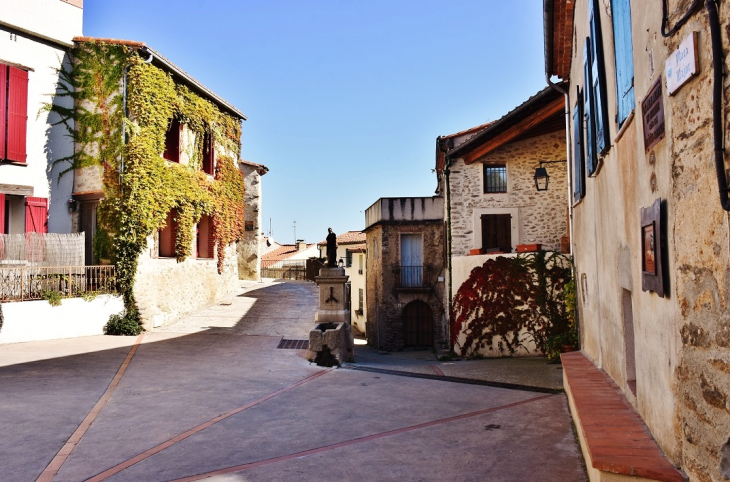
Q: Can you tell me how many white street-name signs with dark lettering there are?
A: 1